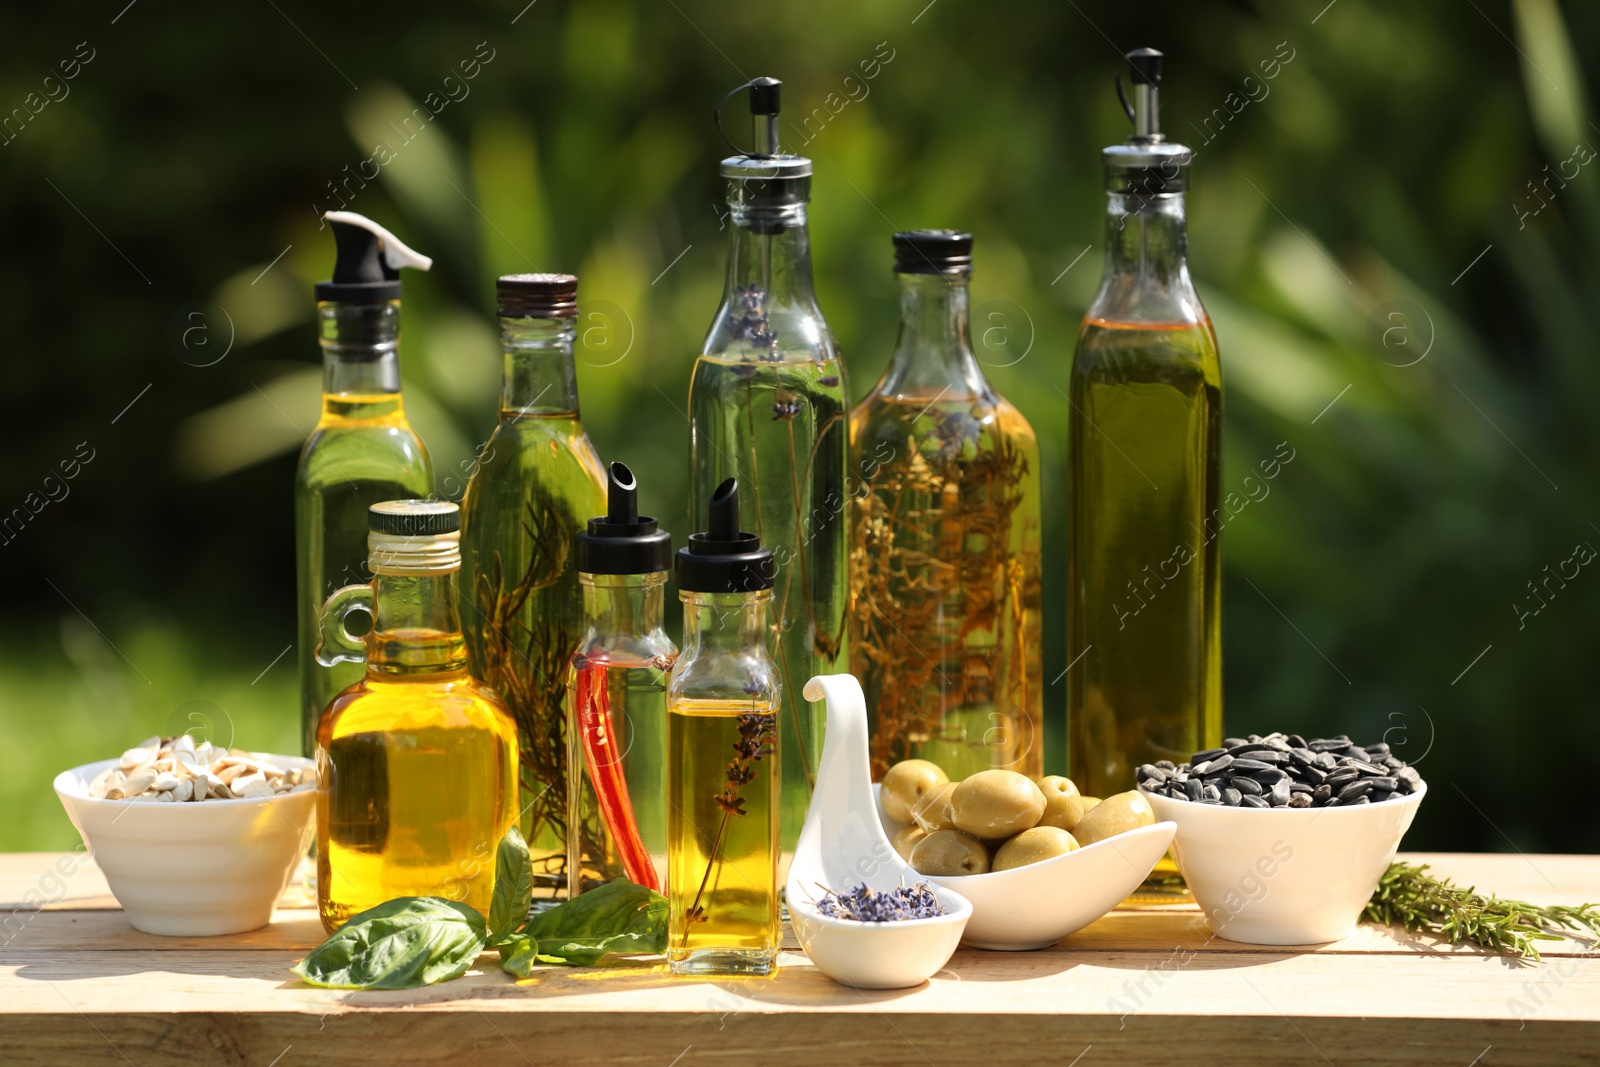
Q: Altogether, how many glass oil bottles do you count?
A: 8